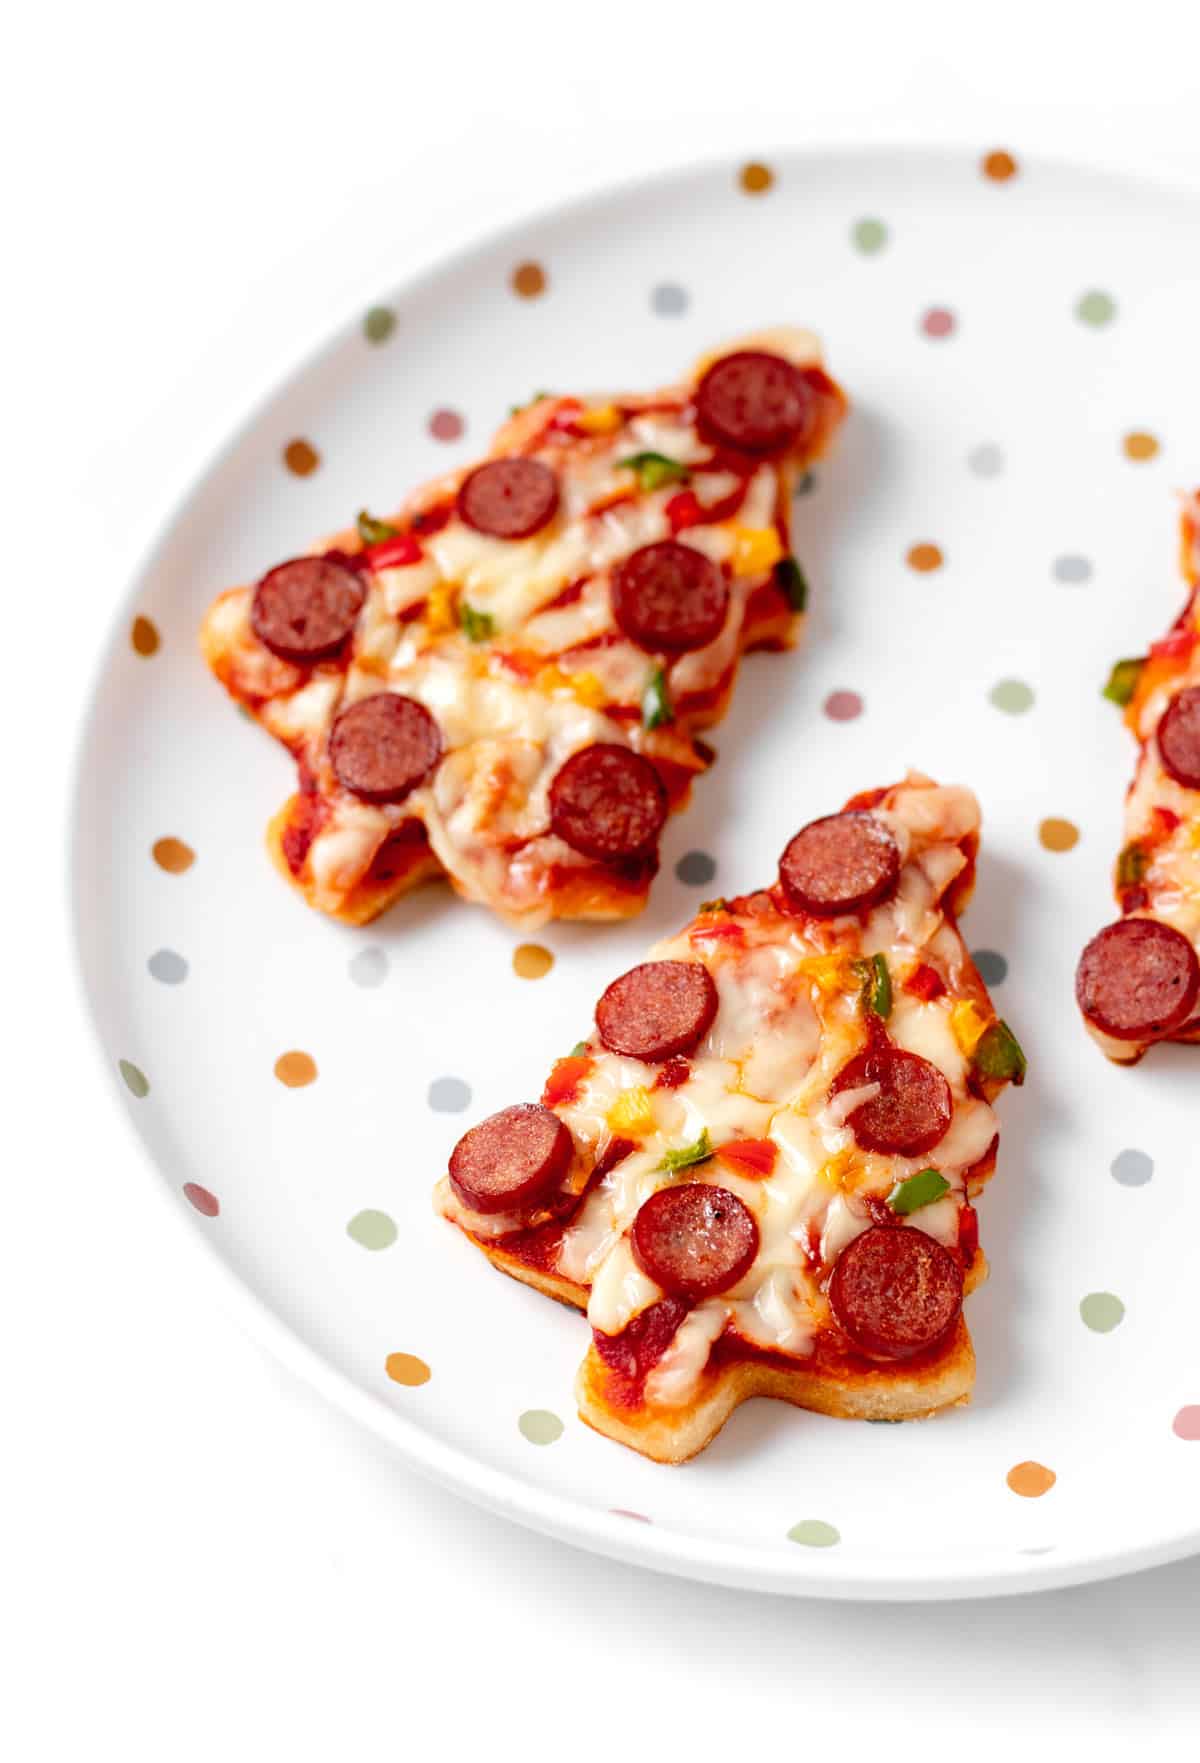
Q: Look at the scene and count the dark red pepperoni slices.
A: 14